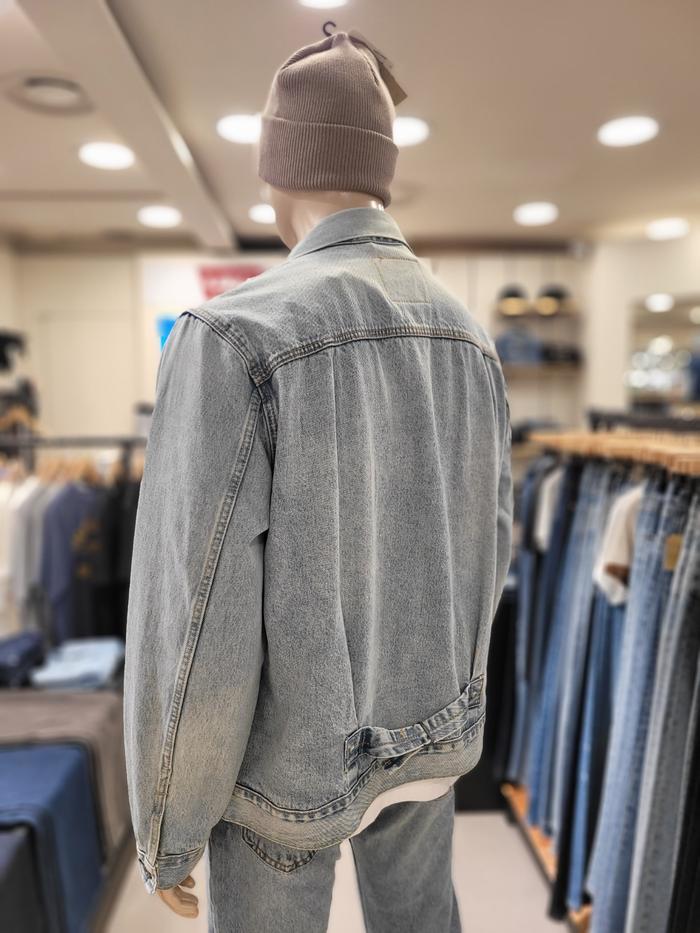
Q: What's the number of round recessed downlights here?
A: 9